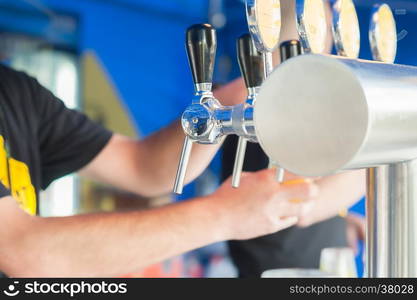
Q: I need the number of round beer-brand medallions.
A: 4